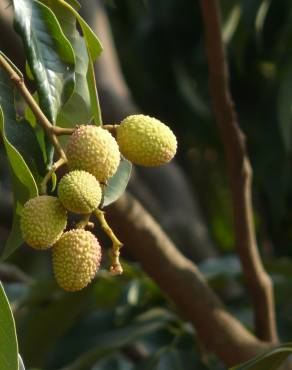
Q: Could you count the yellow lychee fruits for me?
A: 5